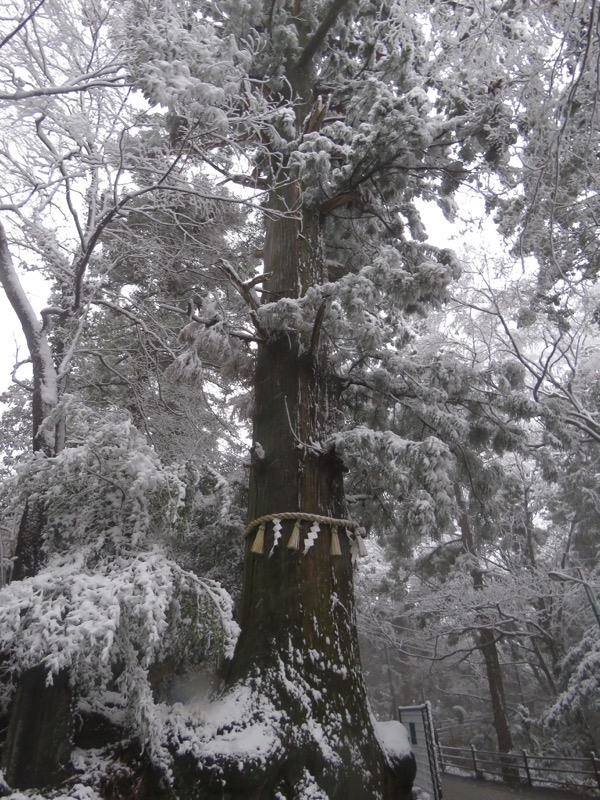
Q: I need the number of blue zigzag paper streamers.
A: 0